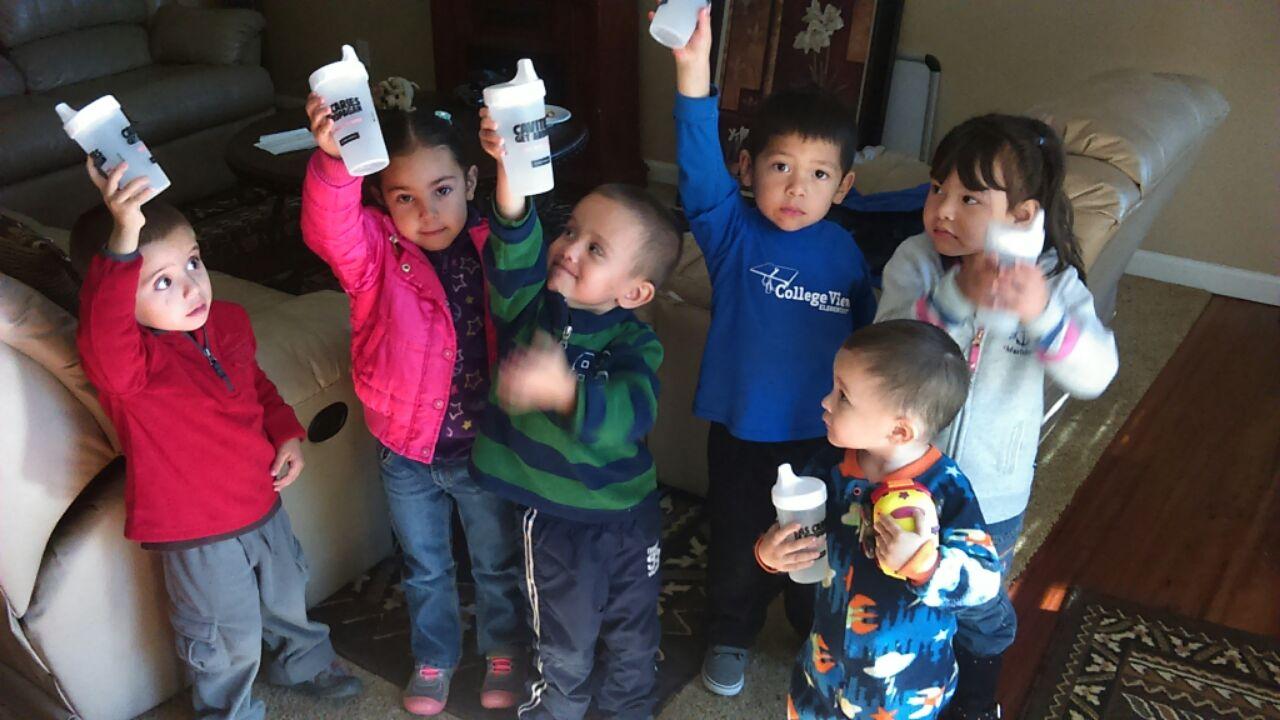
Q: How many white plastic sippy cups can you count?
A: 6